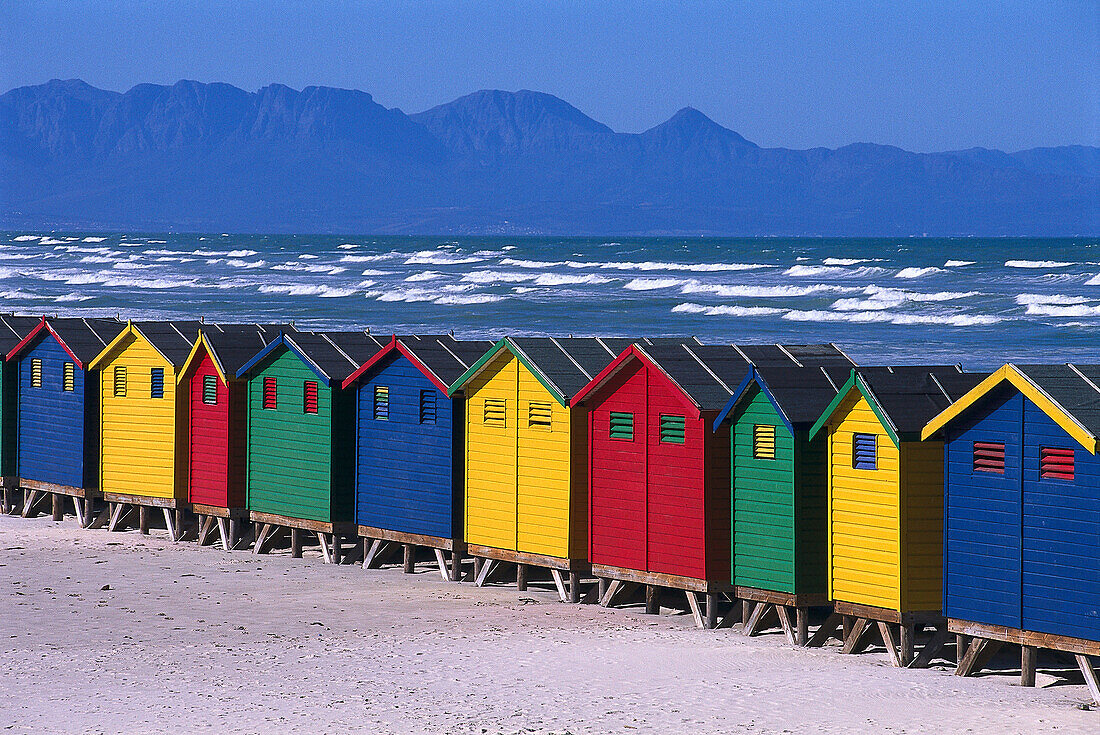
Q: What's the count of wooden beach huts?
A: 11